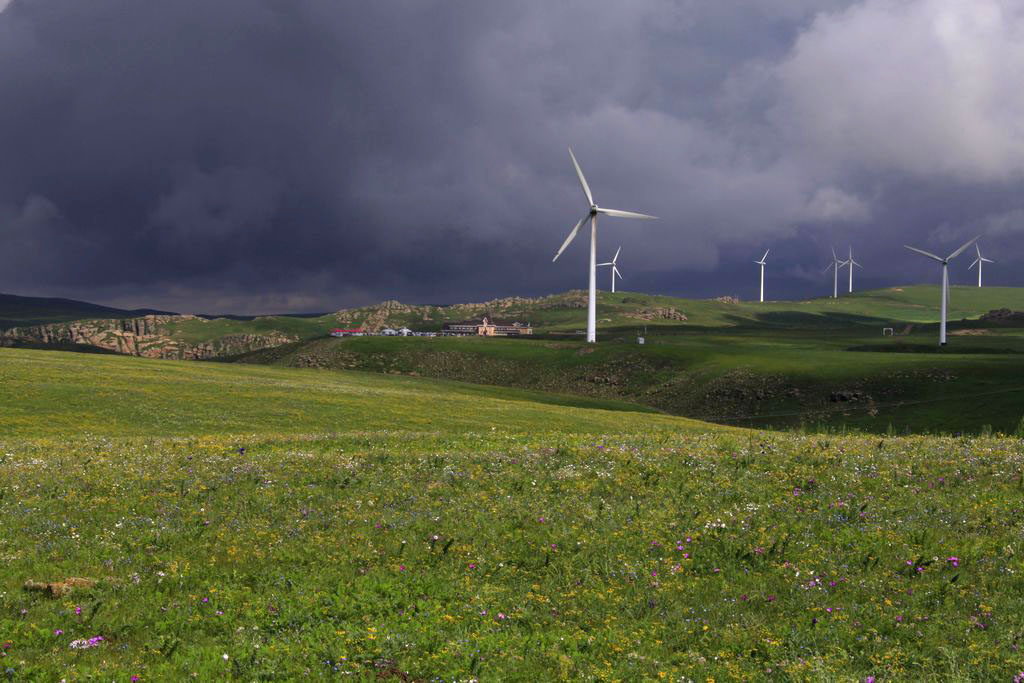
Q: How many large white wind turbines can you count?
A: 7